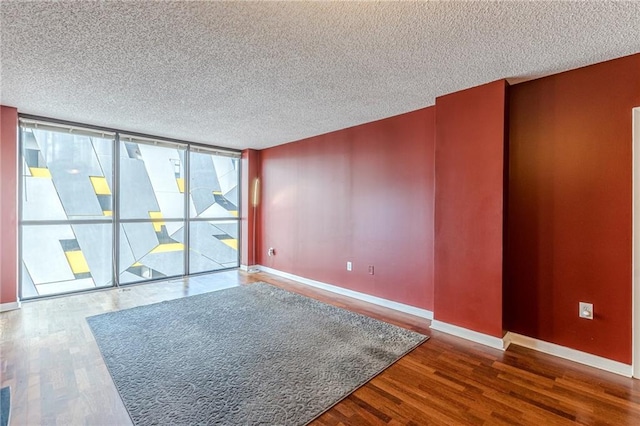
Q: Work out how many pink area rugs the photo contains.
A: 0